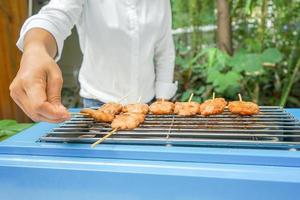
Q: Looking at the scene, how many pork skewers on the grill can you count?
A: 8